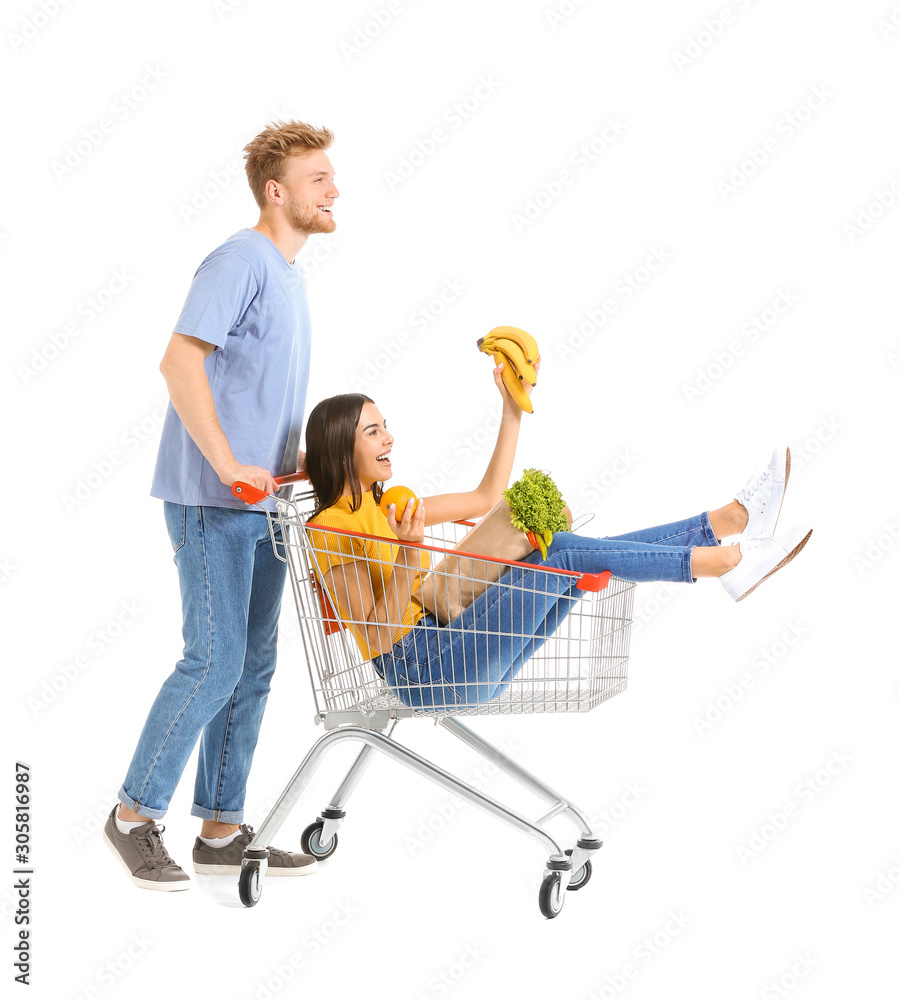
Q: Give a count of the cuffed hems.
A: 4